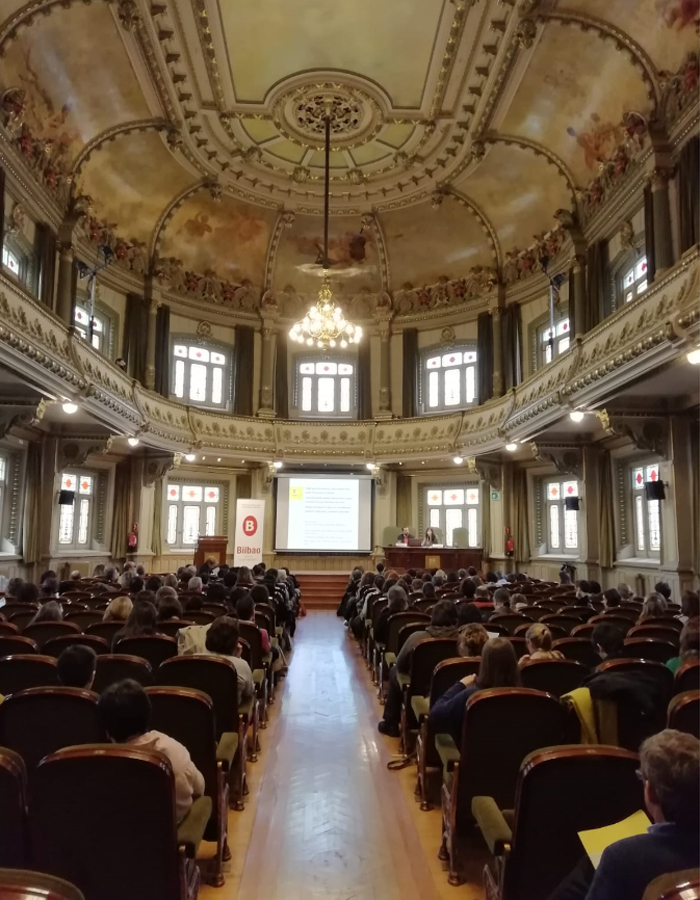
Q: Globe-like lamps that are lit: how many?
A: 9